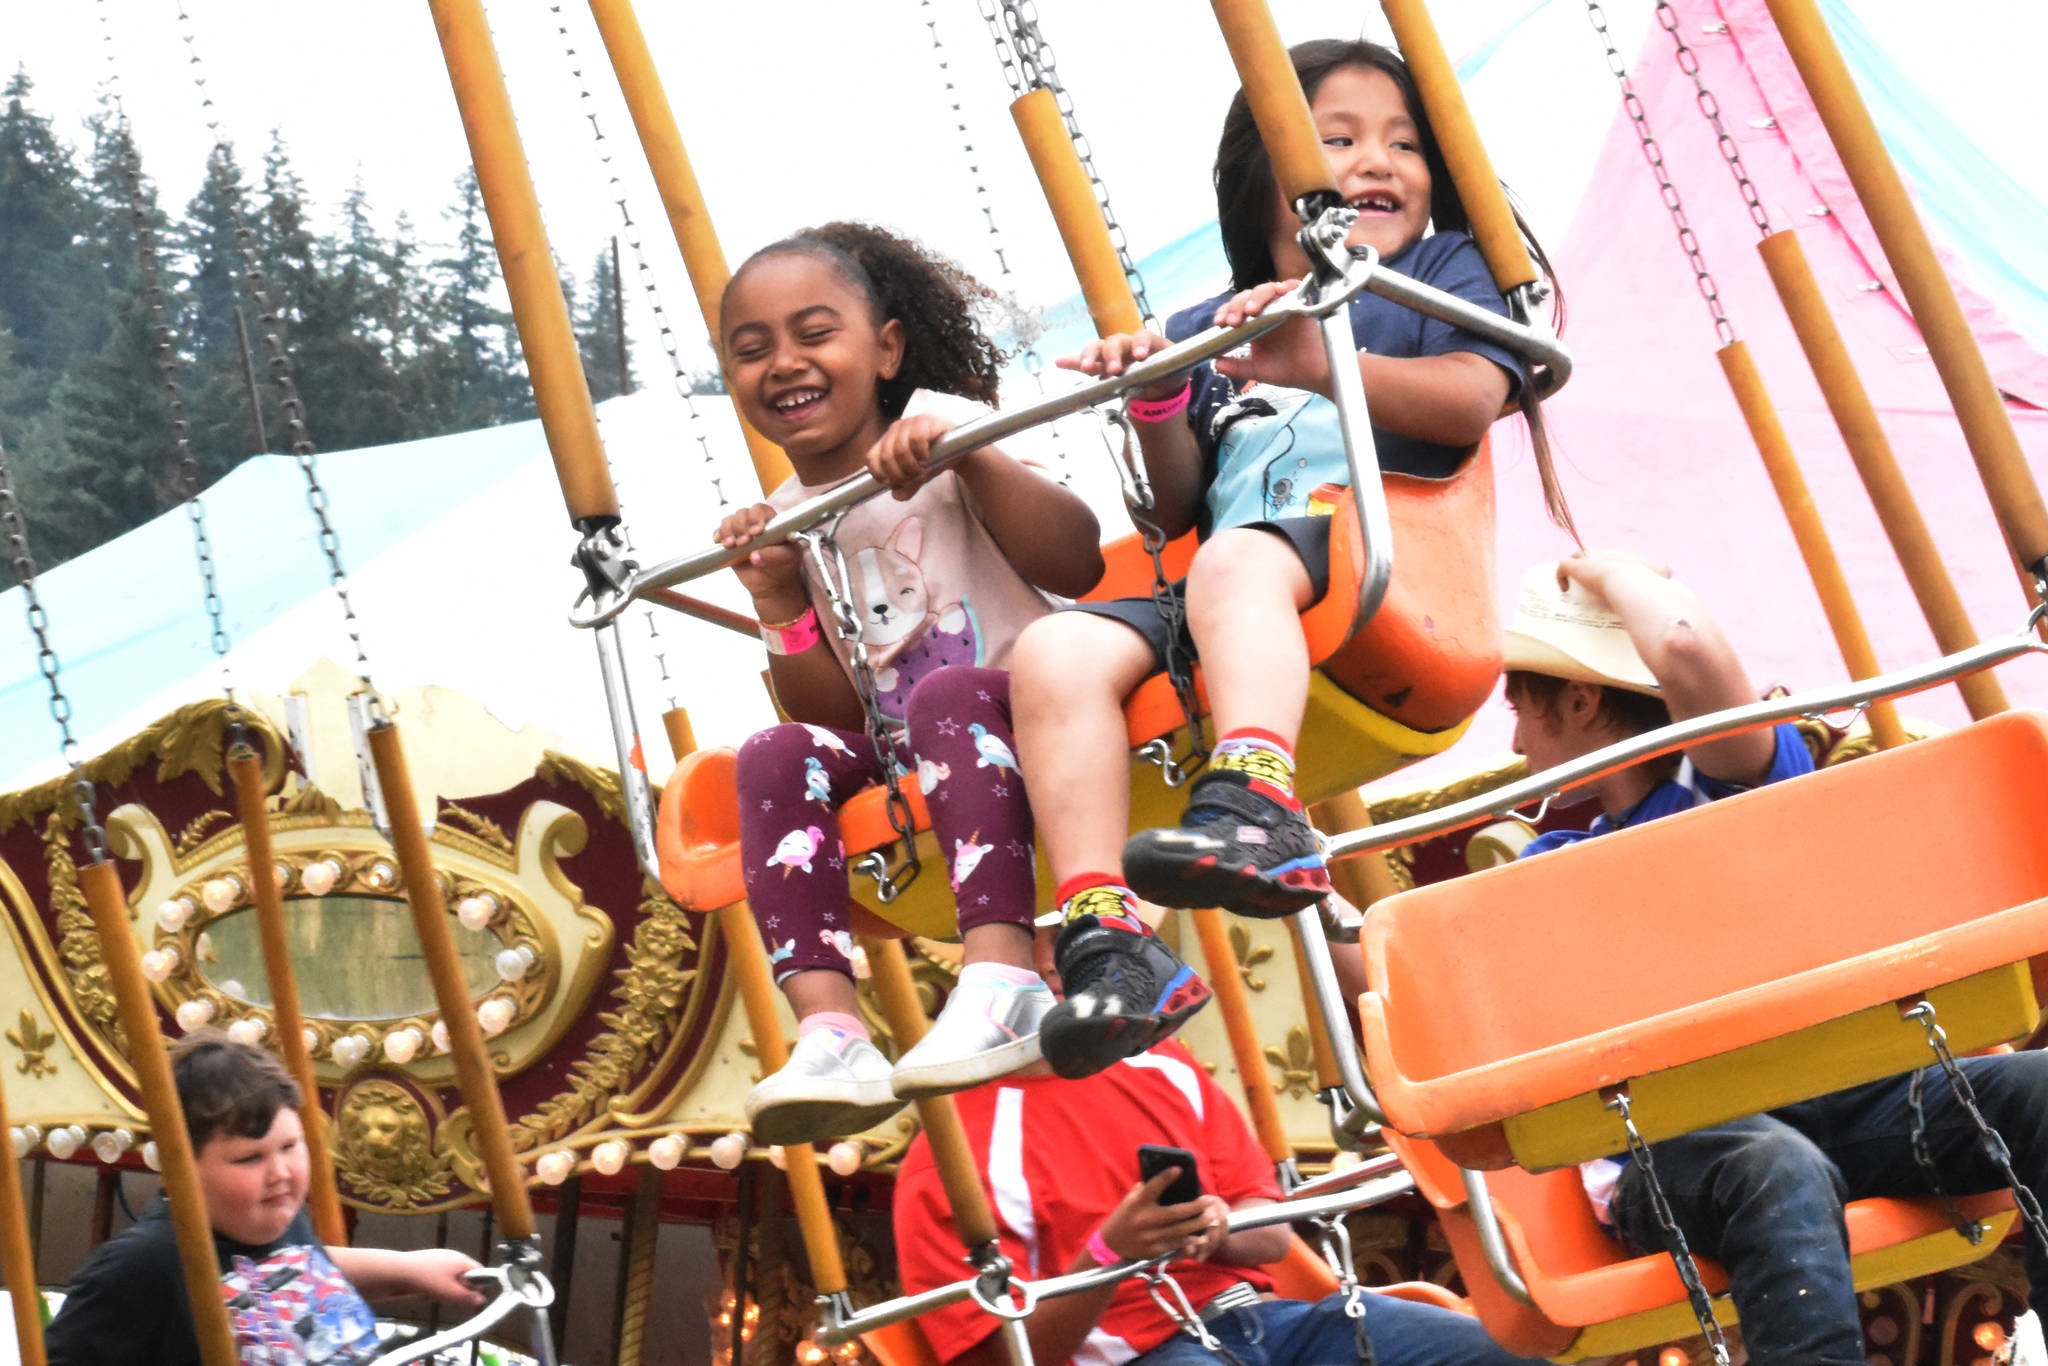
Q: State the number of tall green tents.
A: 0